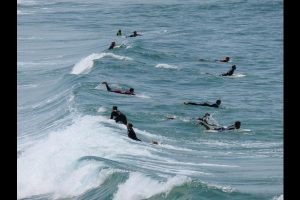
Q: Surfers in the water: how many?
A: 11